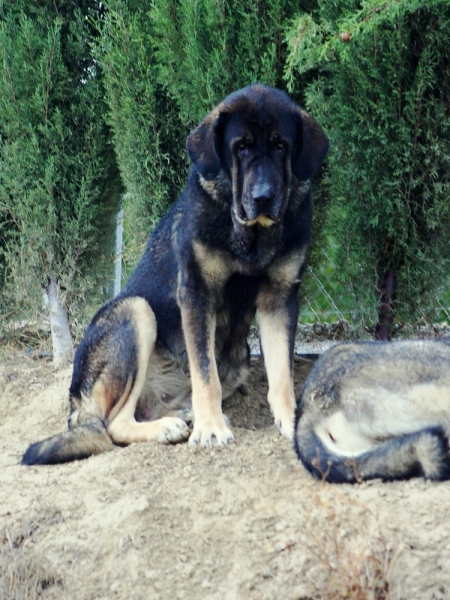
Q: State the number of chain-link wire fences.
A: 1